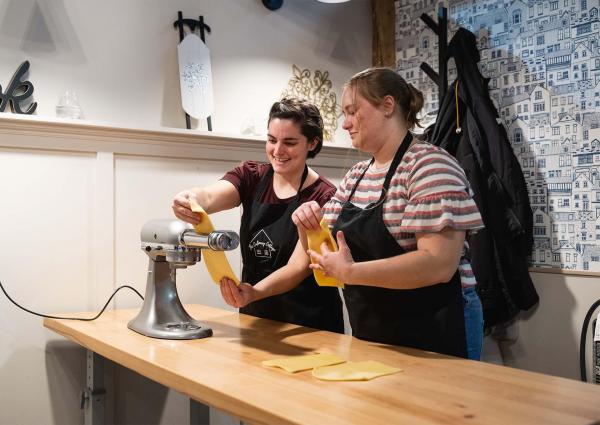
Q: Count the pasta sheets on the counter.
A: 2